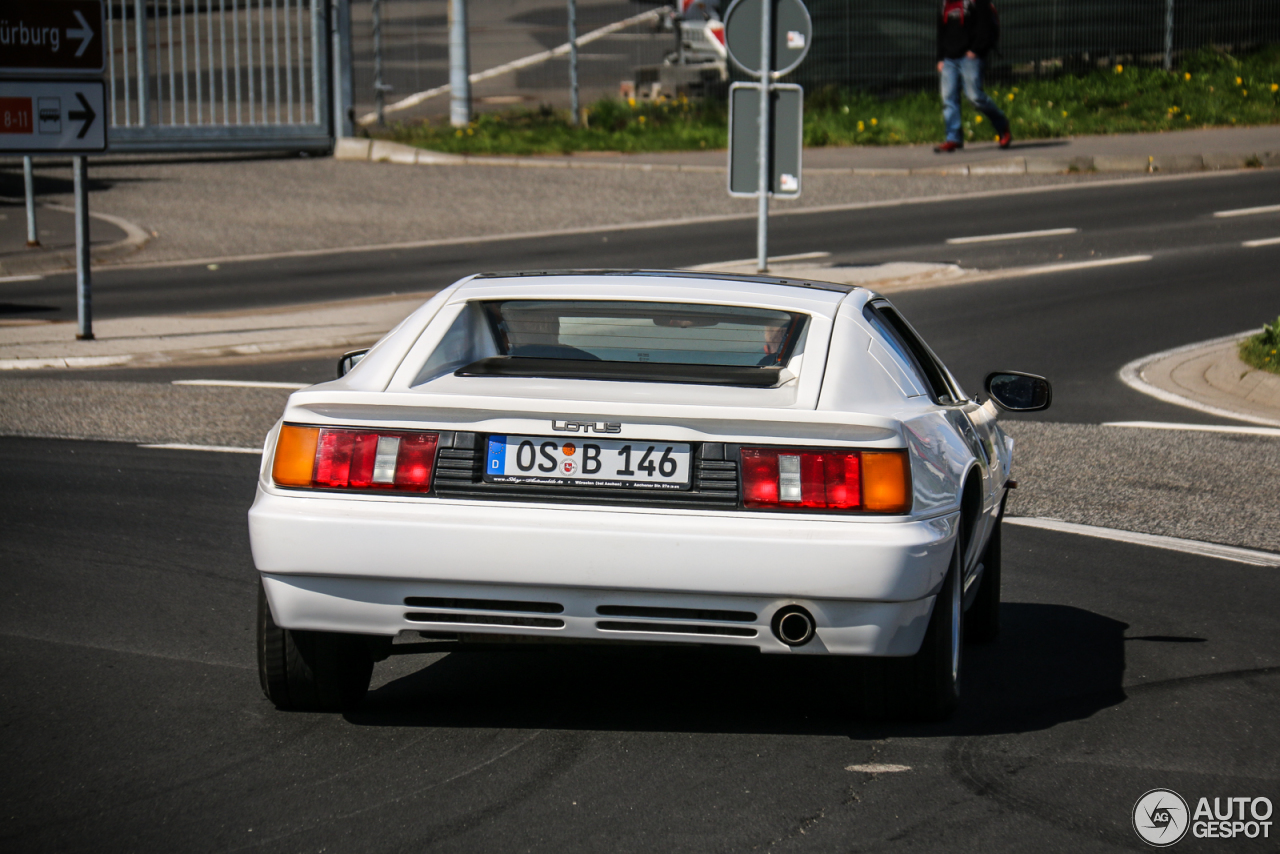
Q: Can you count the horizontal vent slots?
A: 4